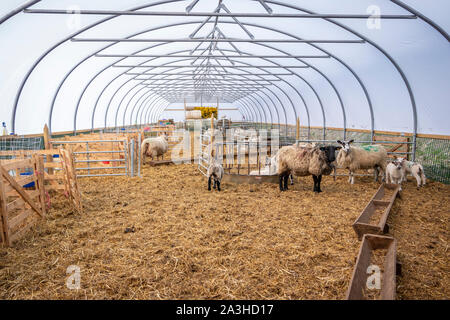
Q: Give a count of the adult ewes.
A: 3